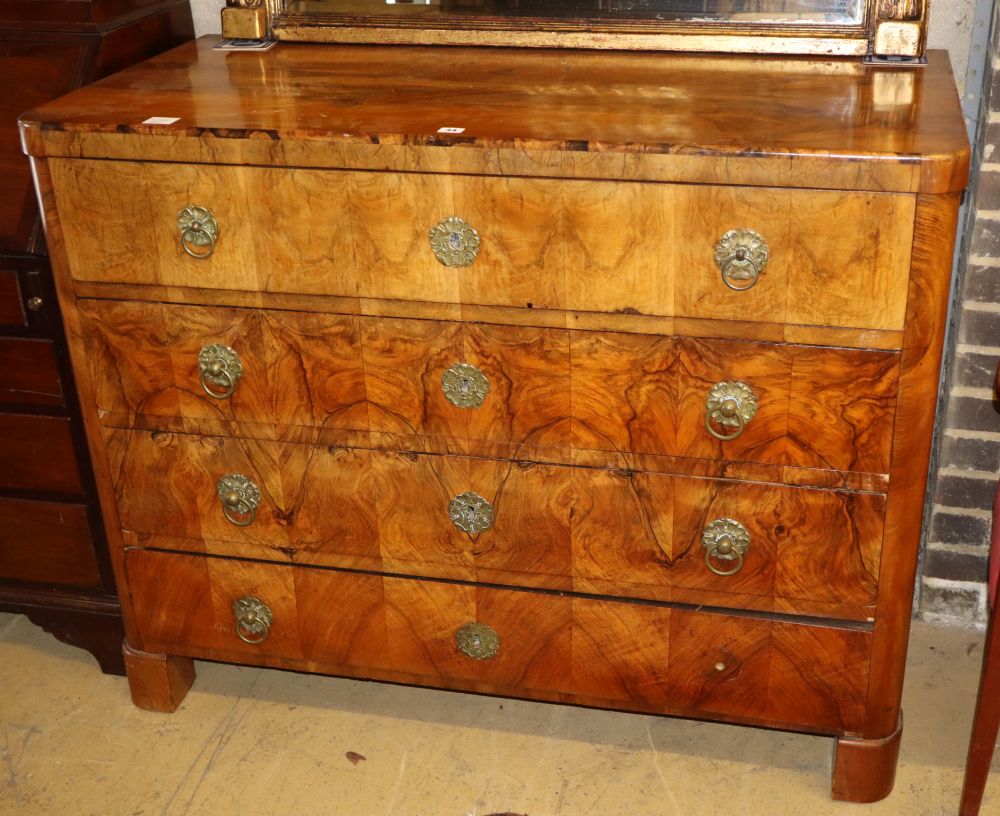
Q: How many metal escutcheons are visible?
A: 4